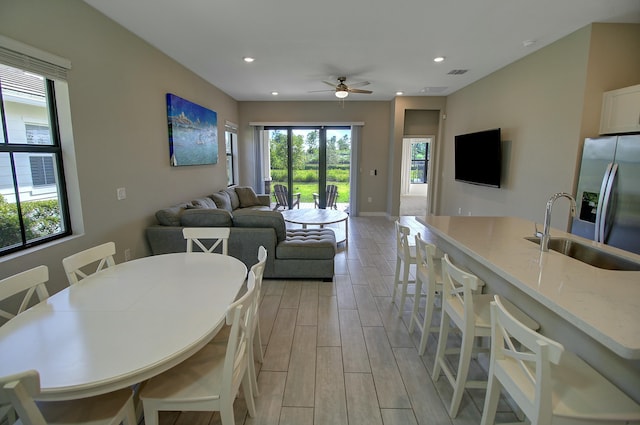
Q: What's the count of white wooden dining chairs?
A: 6